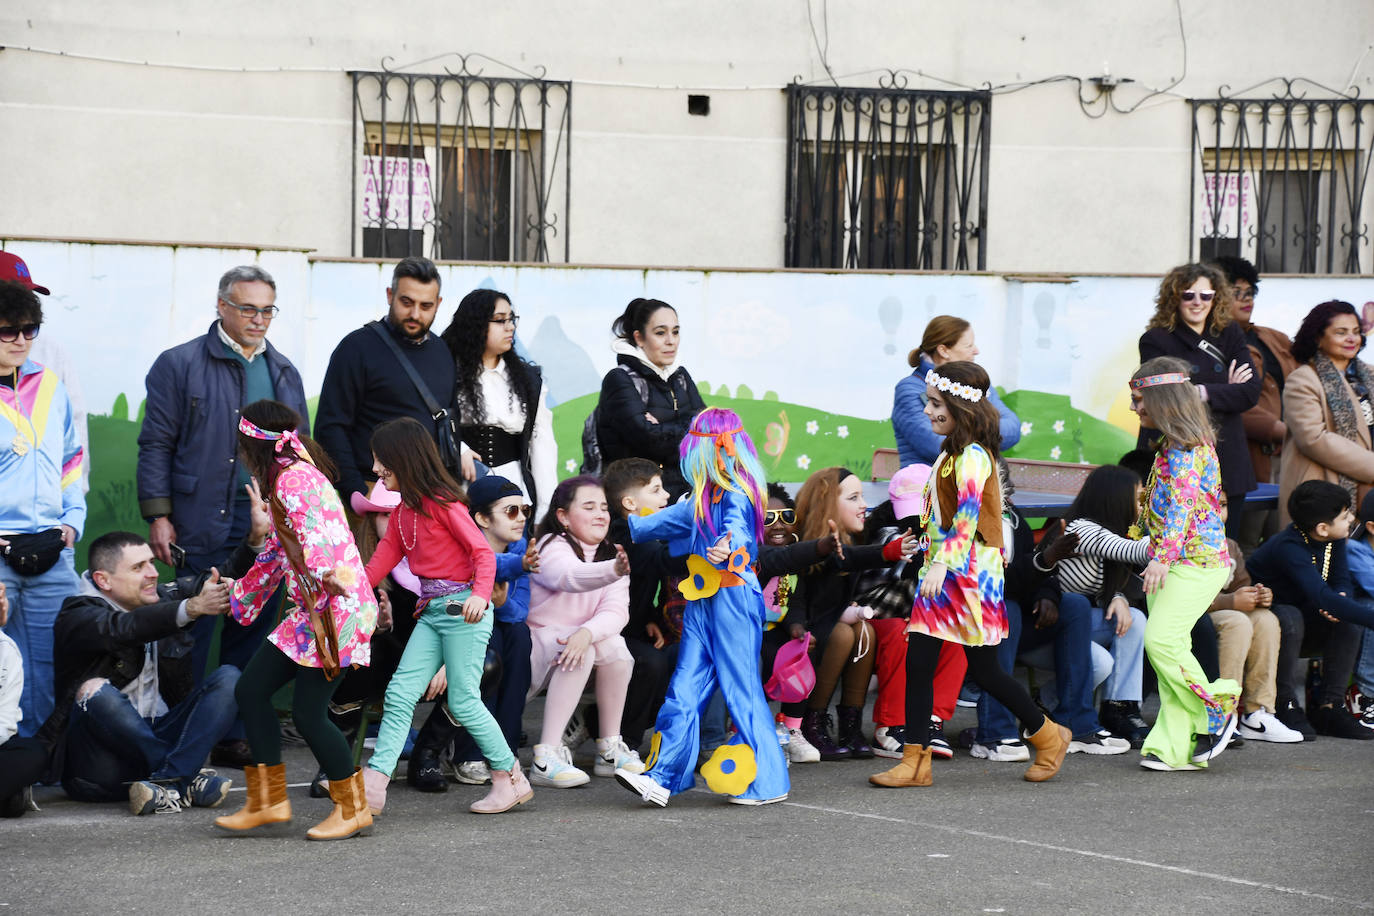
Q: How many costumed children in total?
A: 5